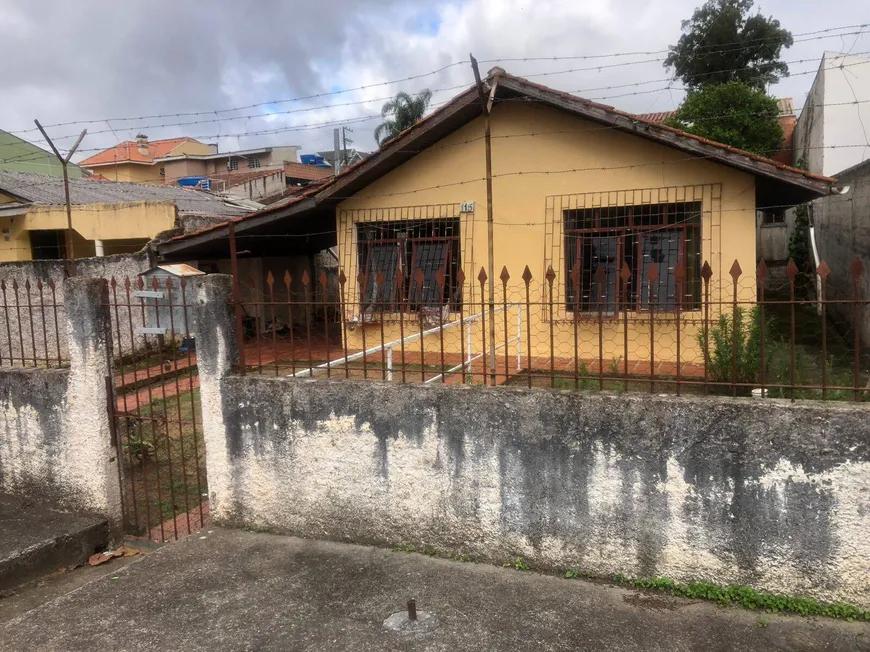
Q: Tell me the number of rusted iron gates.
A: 1